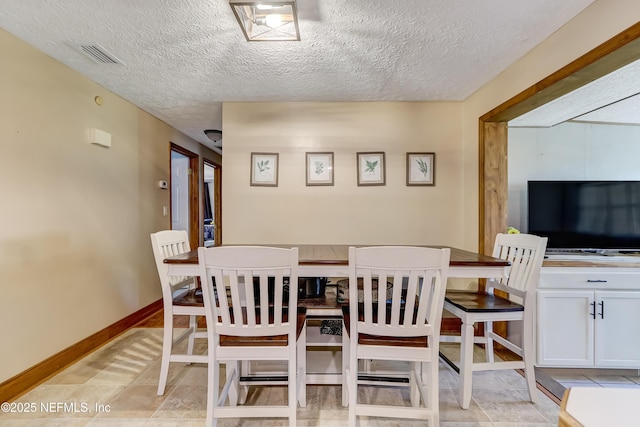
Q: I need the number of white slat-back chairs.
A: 4